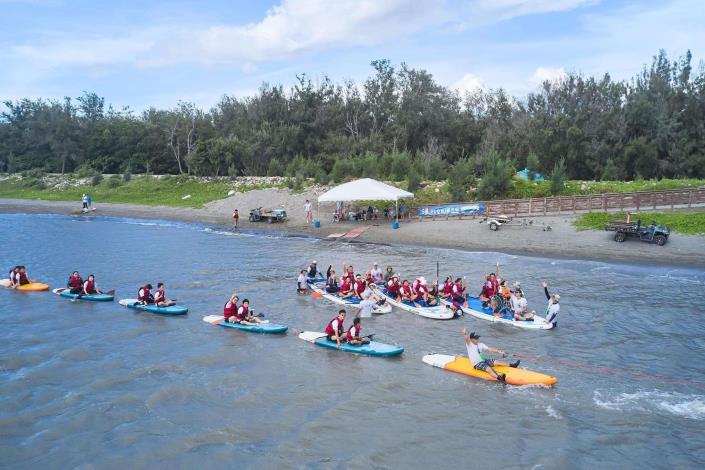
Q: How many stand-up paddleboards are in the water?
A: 9